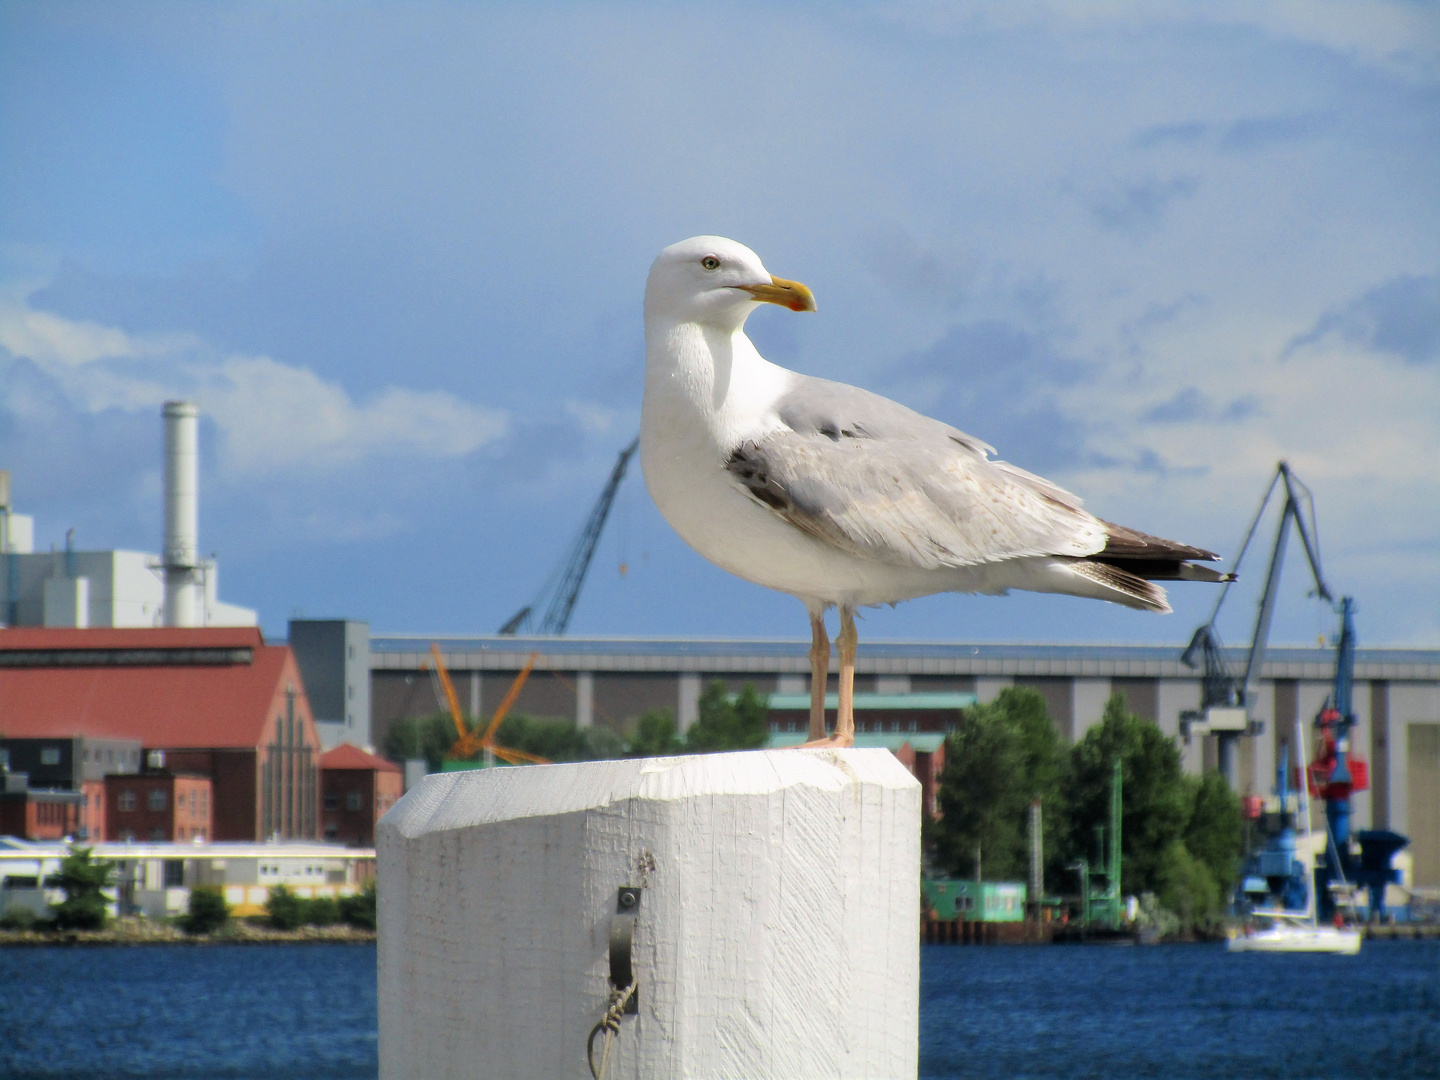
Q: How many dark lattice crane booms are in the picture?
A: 1